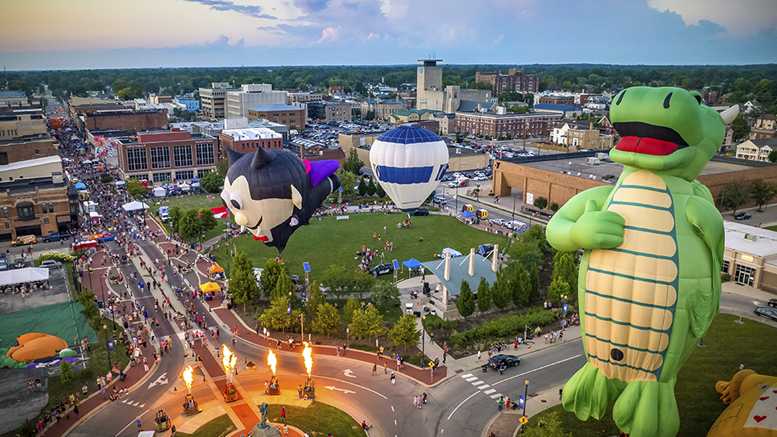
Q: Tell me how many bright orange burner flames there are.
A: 4